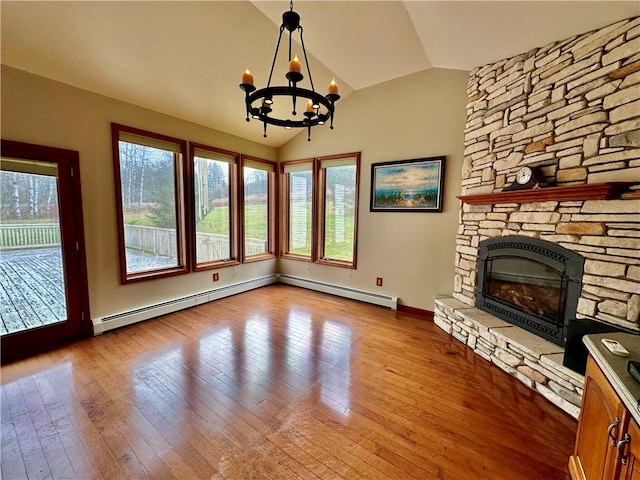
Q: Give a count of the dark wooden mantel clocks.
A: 1